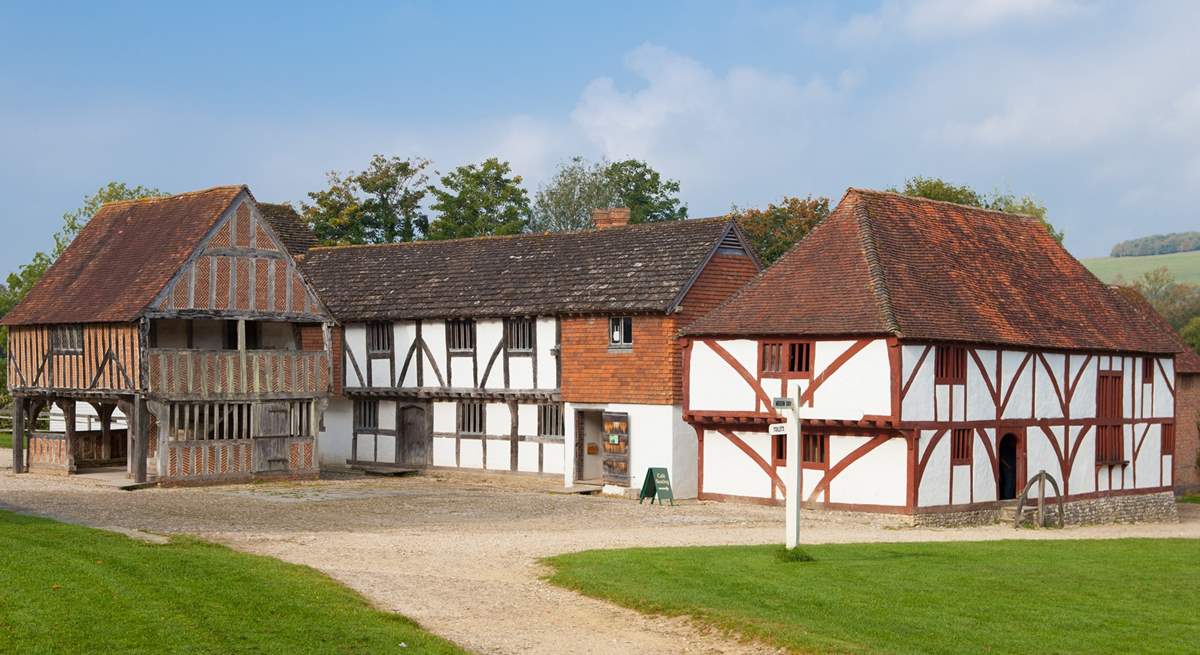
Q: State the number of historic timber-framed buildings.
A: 3